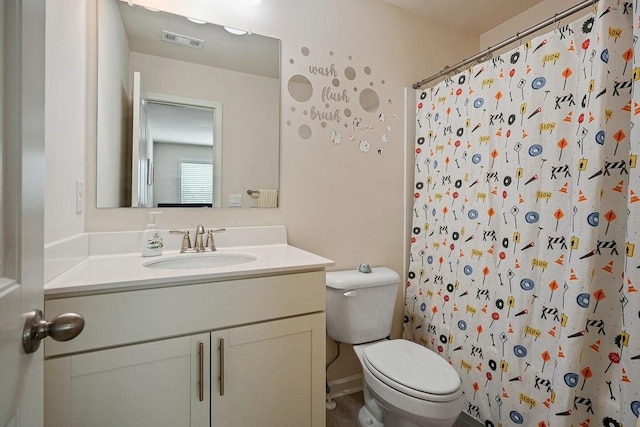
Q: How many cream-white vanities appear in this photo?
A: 1